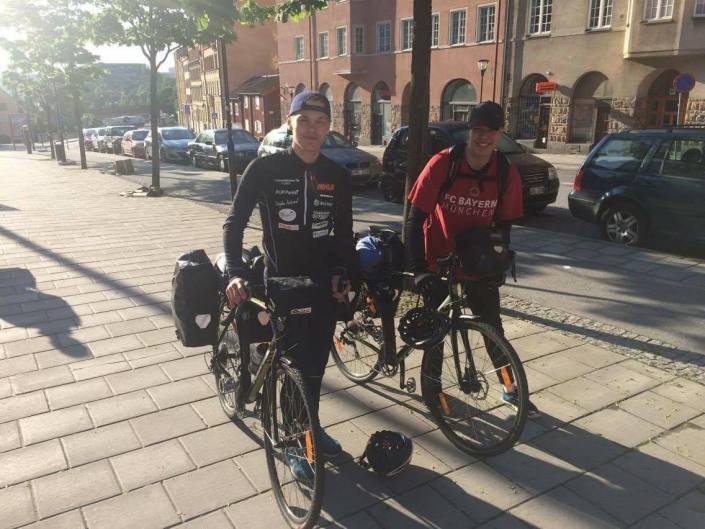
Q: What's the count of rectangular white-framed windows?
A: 13